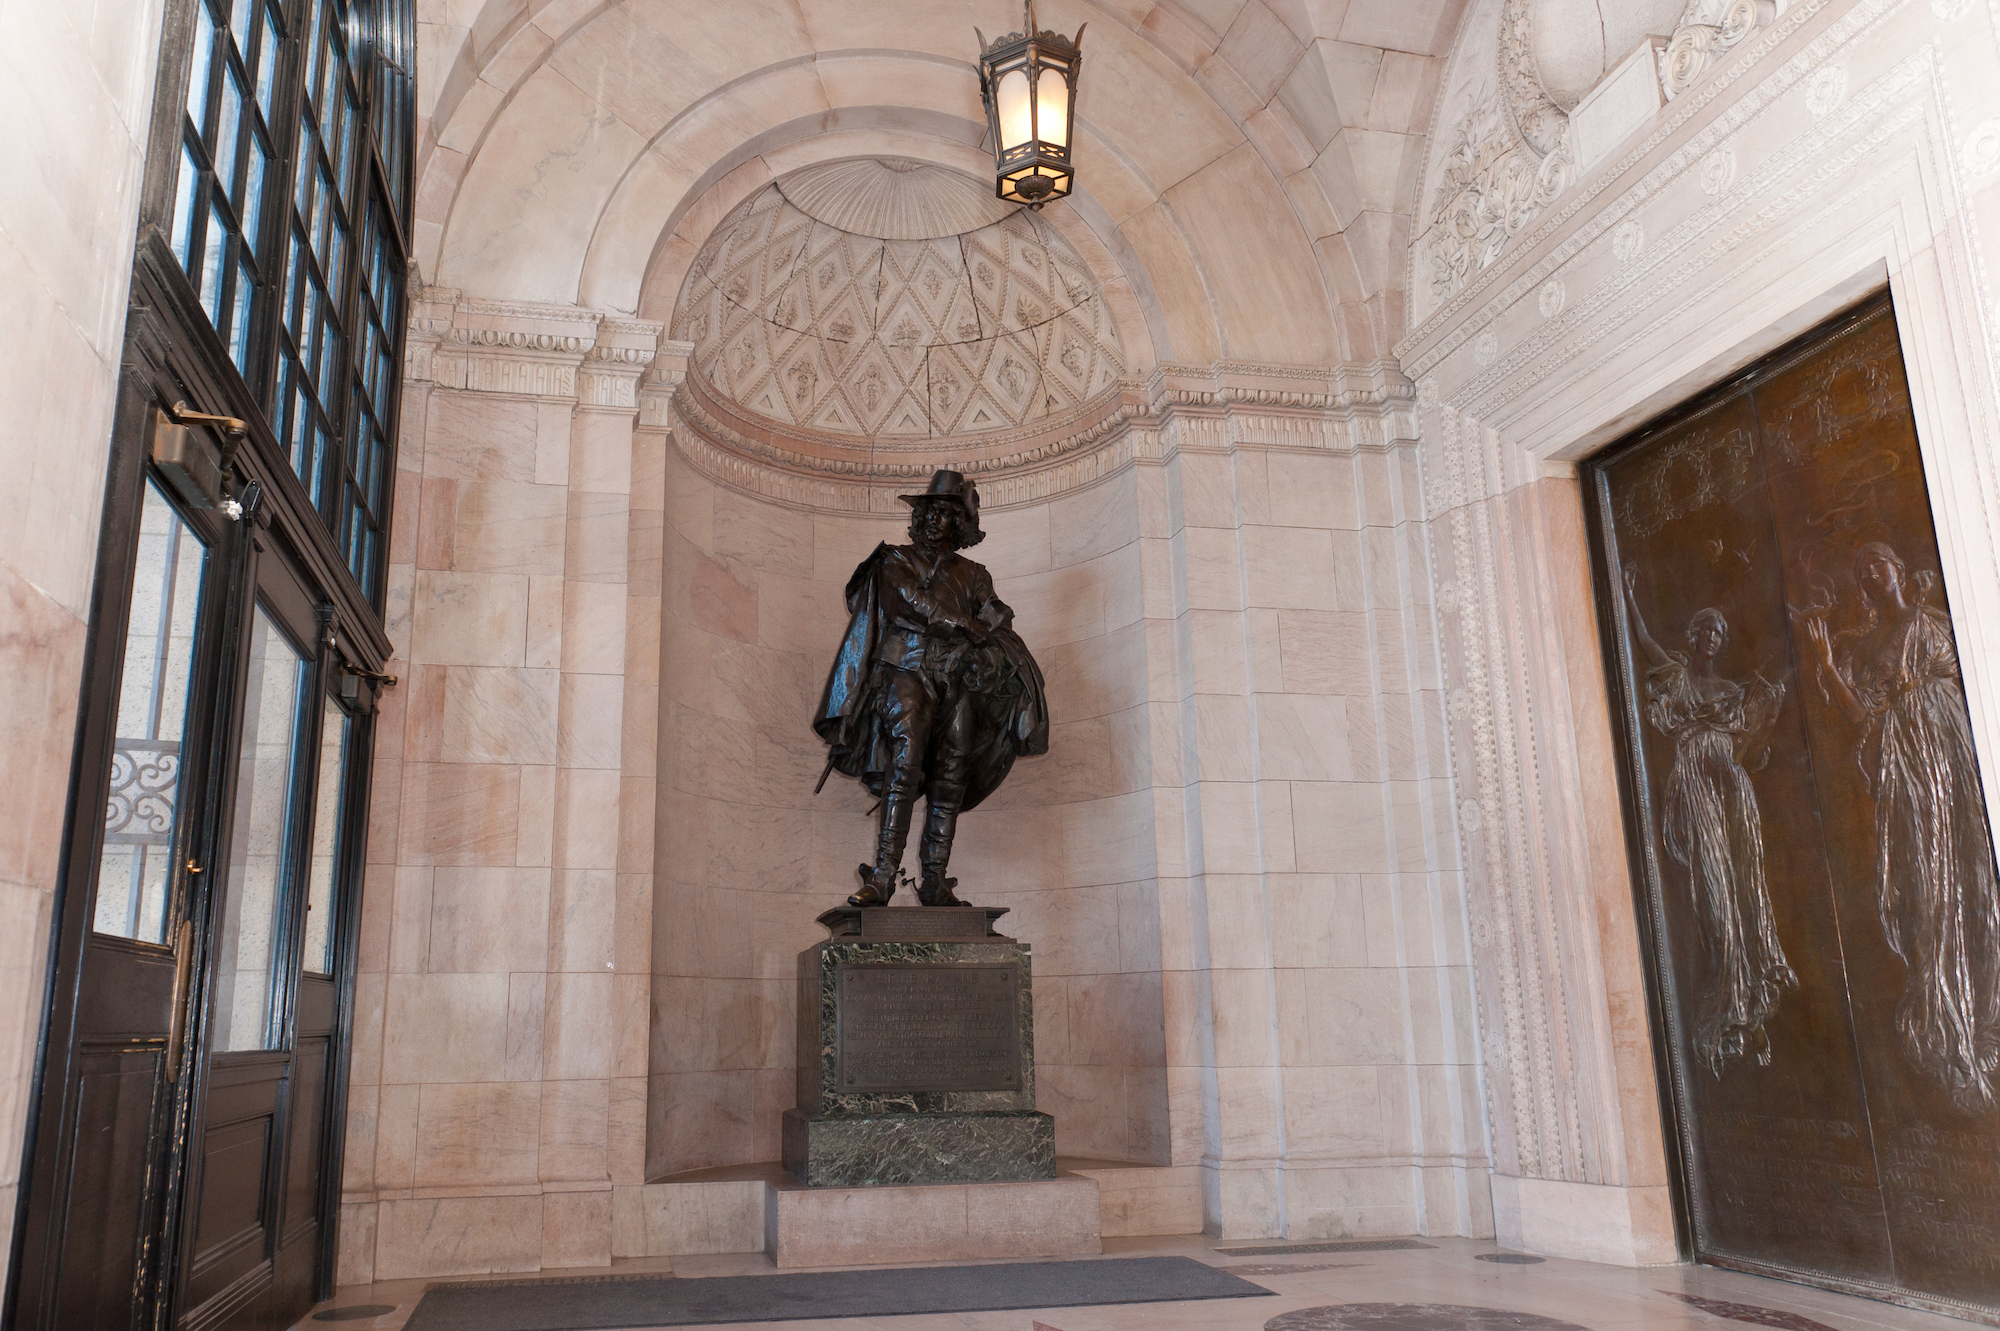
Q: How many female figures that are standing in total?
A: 2